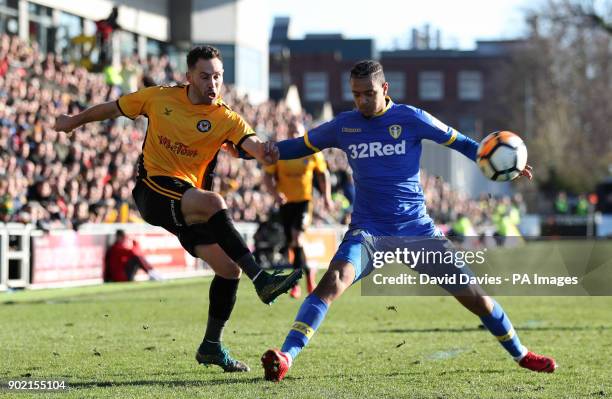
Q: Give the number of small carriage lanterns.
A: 0